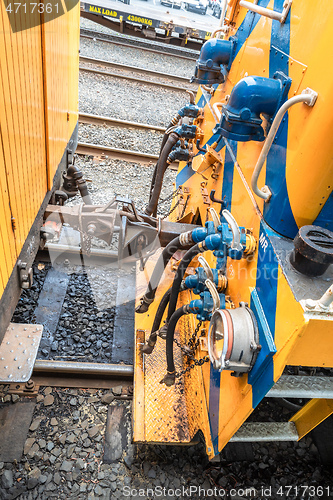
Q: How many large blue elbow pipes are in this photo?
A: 2